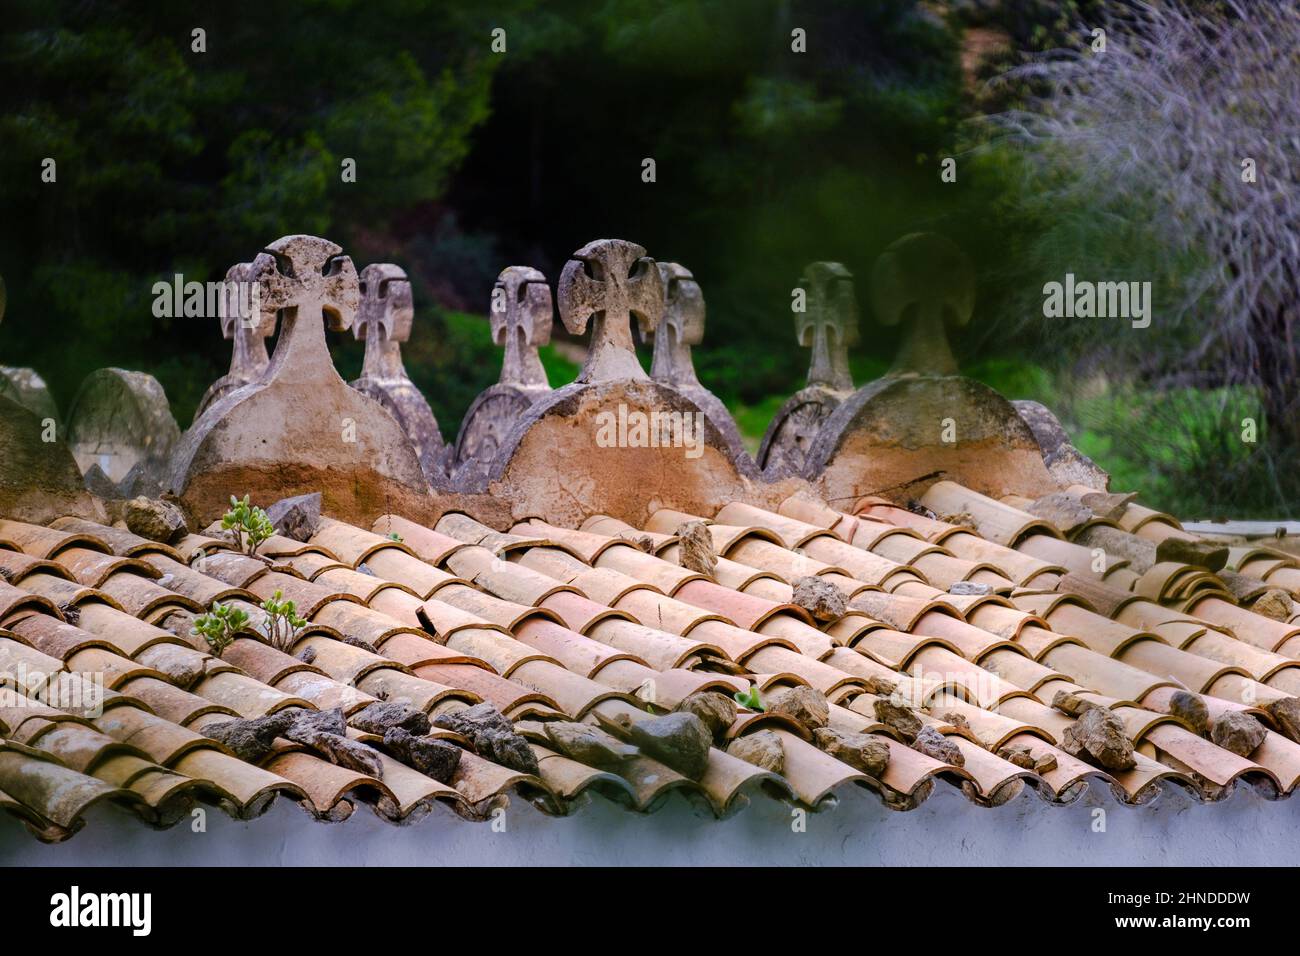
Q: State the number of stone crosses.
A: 8